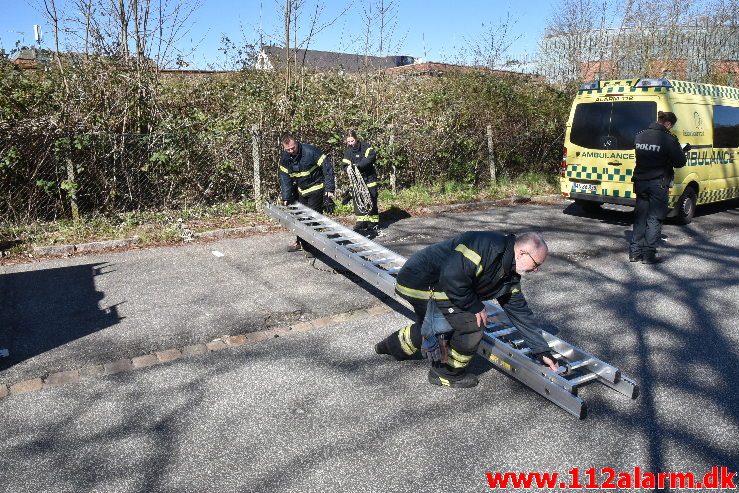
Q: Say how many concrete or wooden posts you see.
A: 4